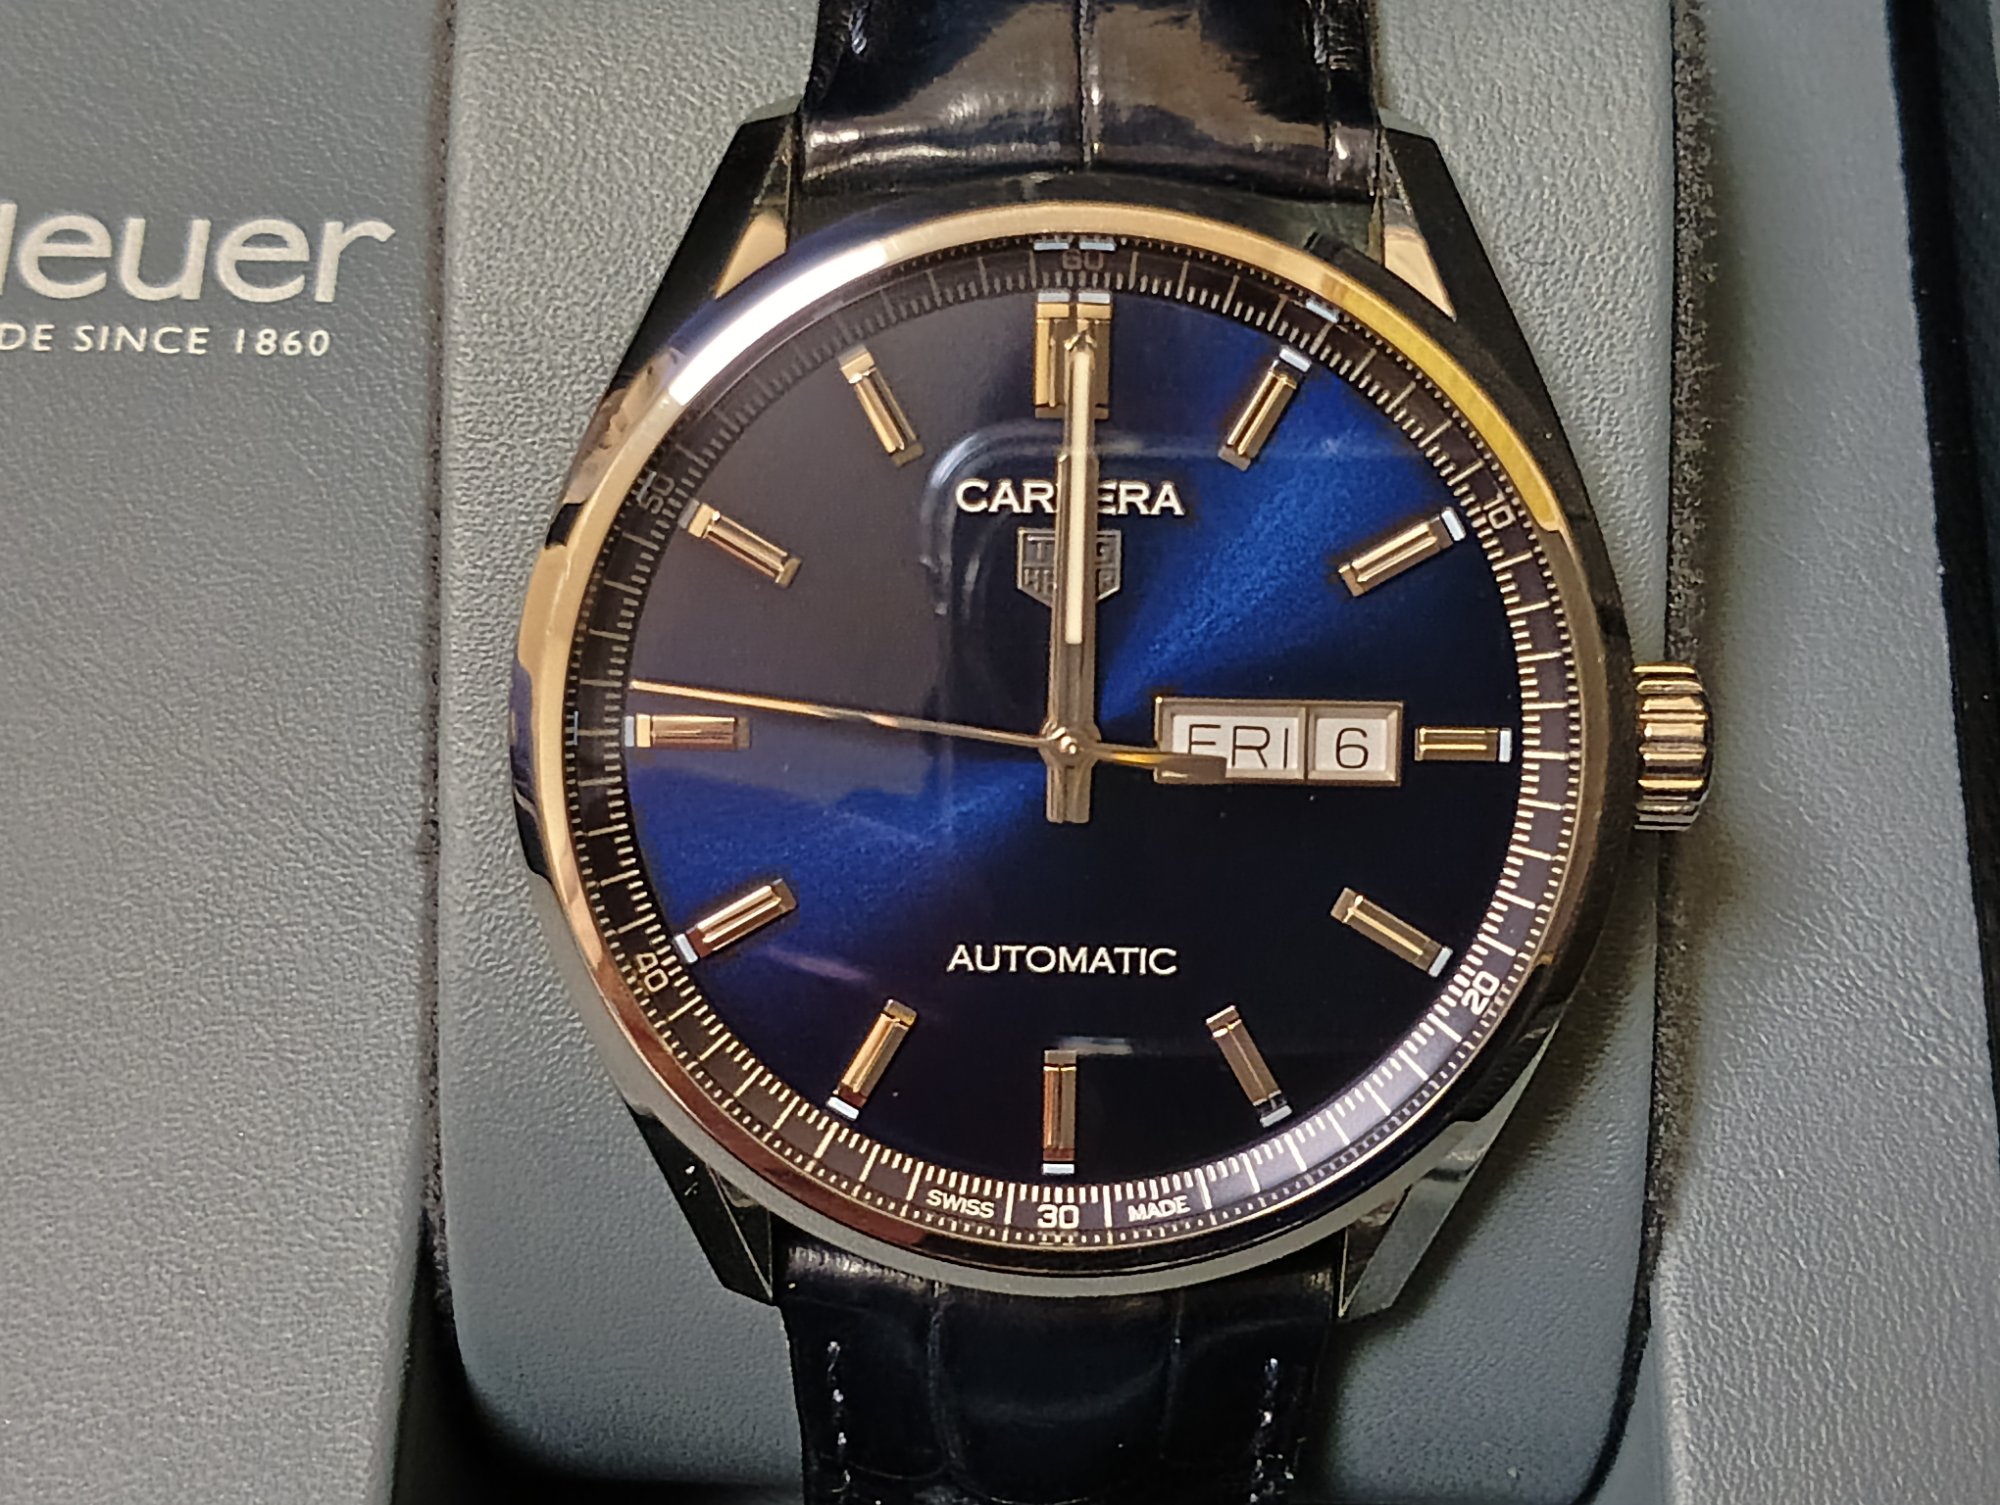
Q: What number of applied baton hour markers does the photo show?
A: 12